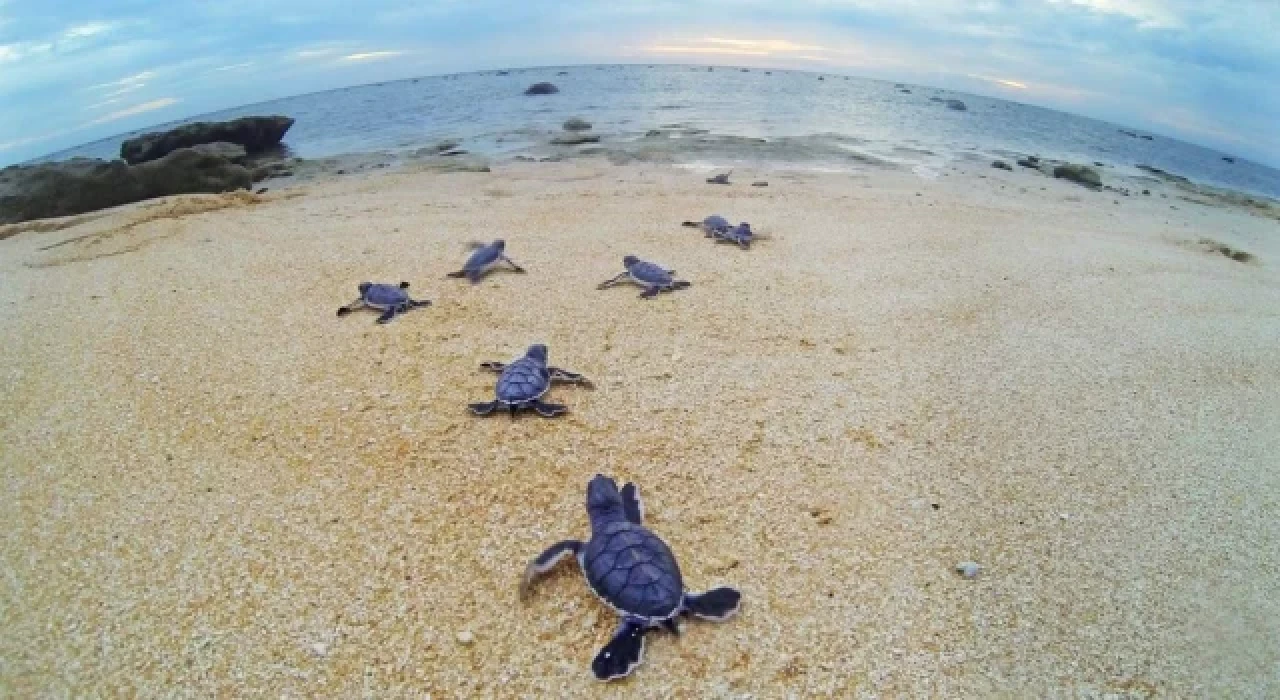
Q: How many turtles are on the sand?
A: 8